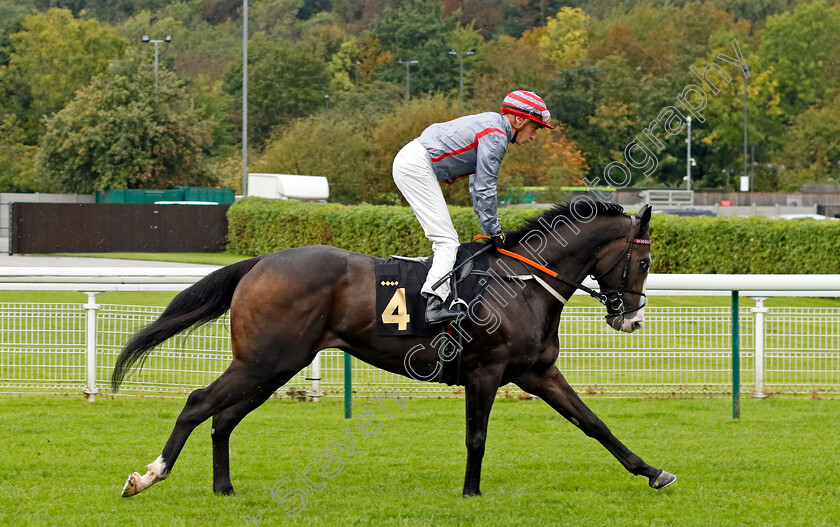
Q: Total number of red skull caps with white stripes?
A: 1